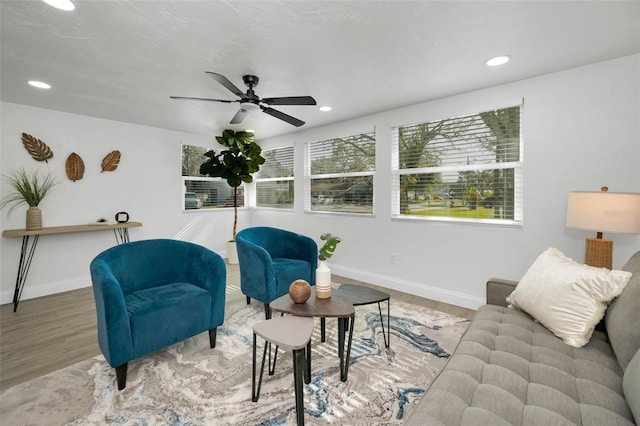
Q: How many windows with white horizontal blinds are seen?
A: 4